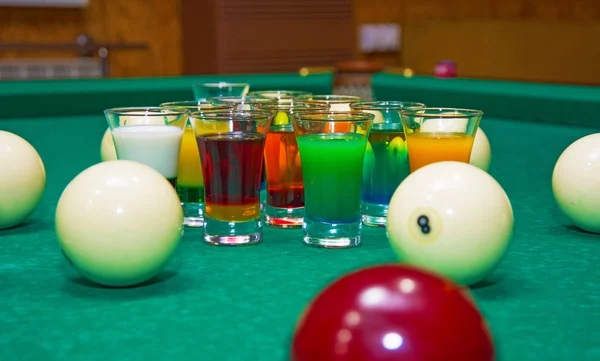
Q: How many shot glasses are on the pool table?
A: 11